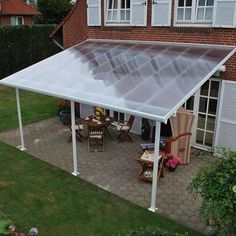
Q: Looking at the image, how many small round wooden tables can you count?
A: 1